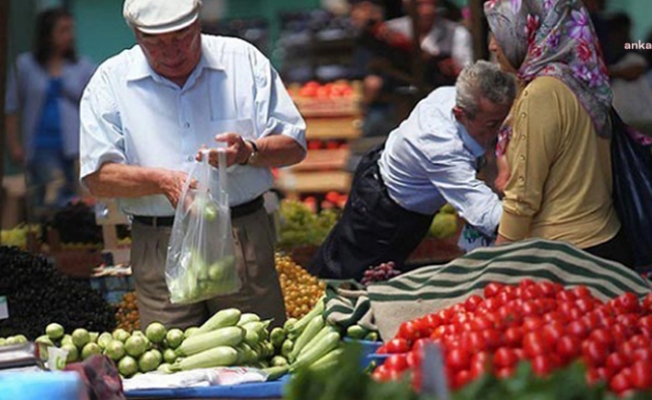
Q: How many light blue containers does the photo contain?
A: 1